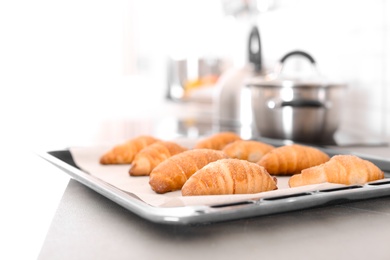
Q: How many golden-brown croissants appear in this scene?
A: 8